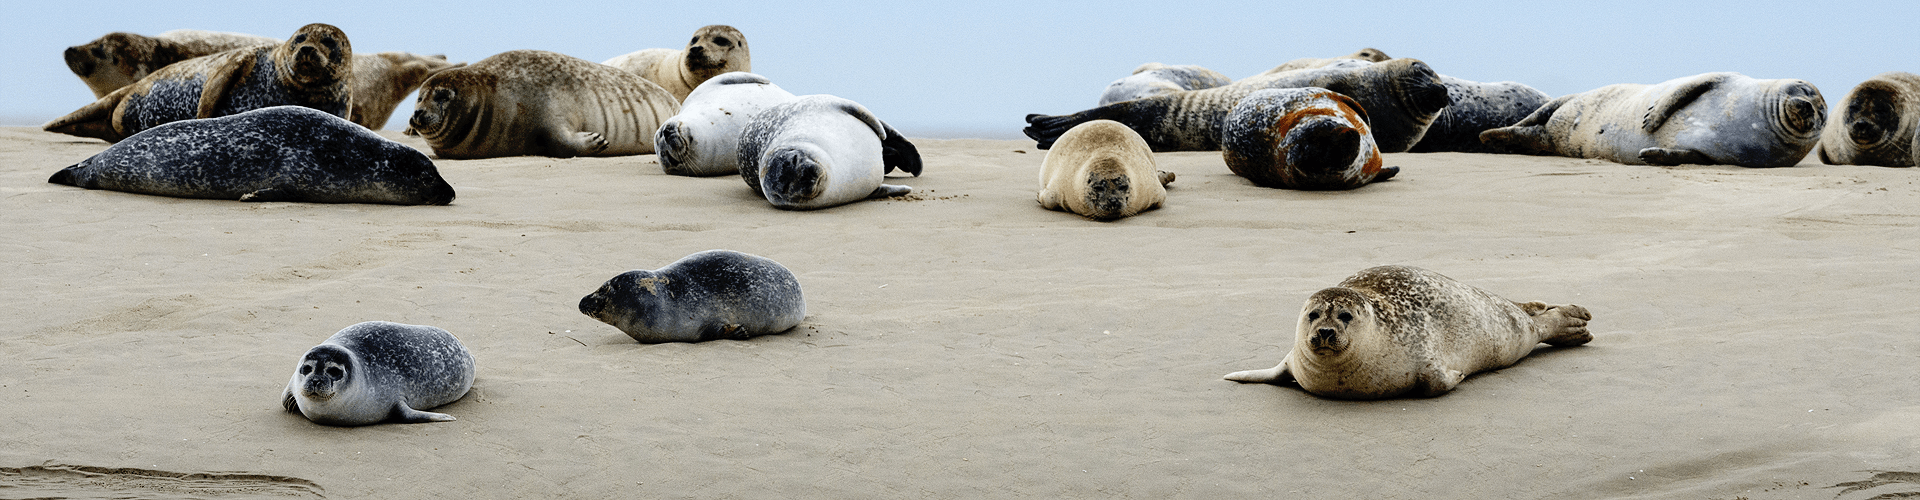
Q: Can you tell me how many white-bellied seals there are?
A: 2